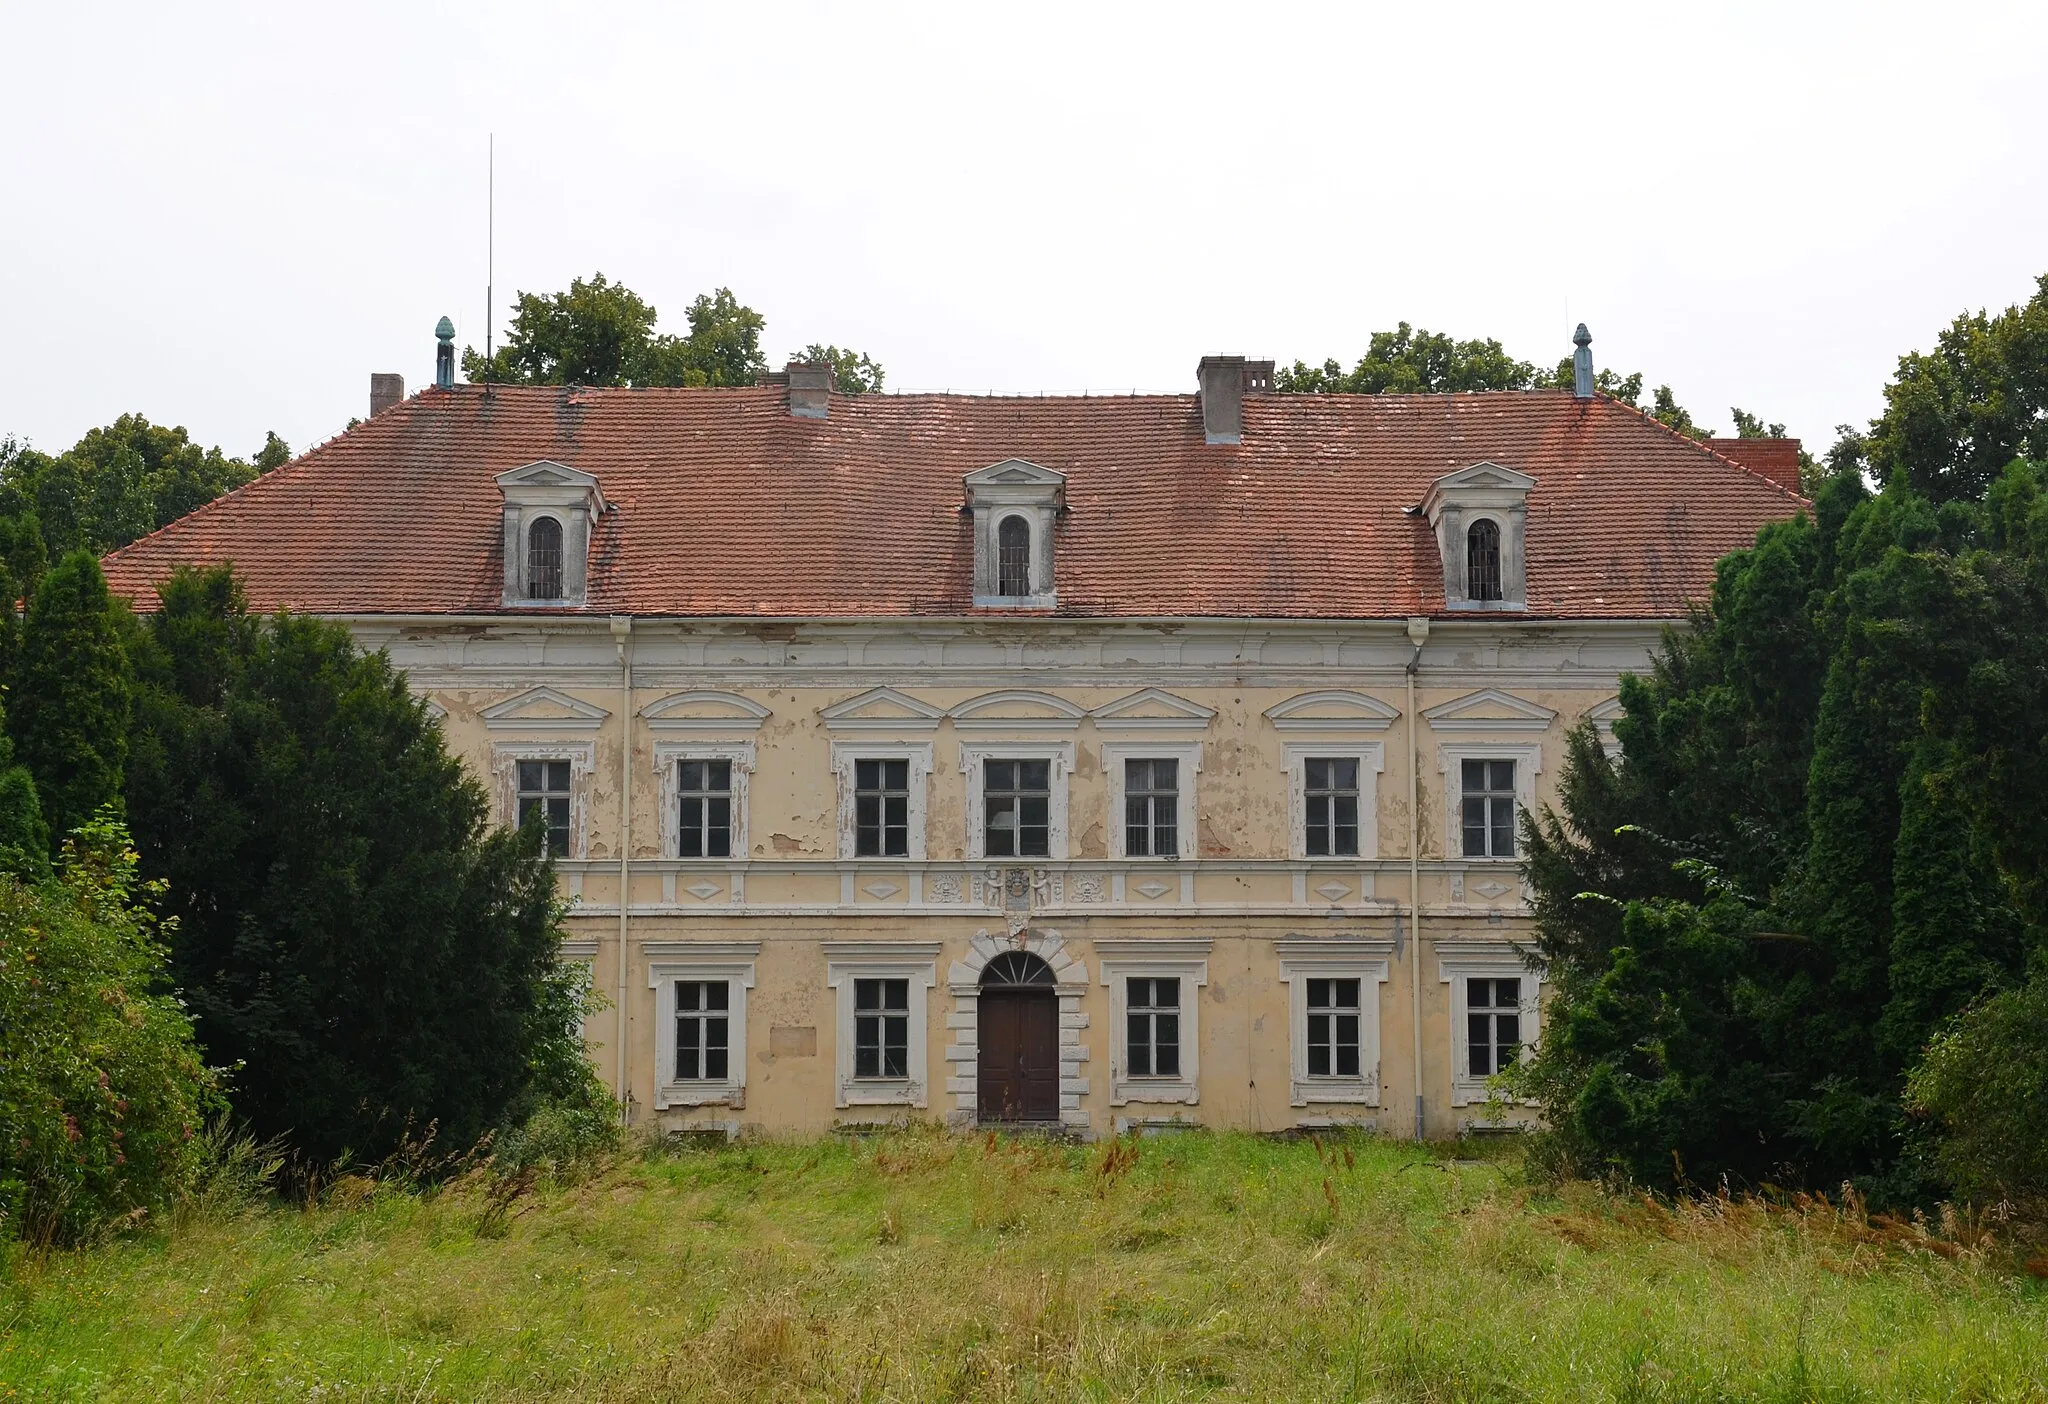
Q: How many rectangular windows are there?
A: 12